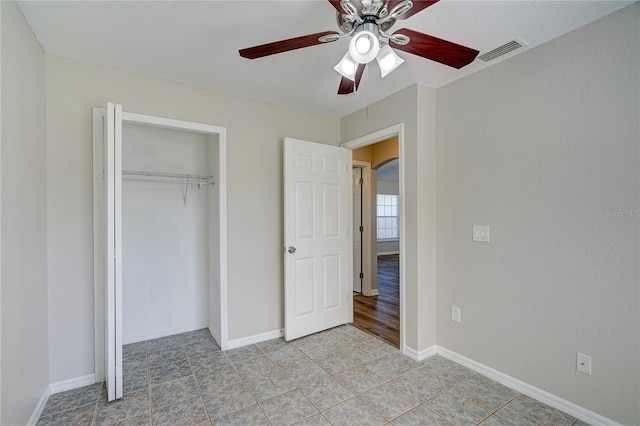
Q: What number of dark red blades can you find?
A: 5